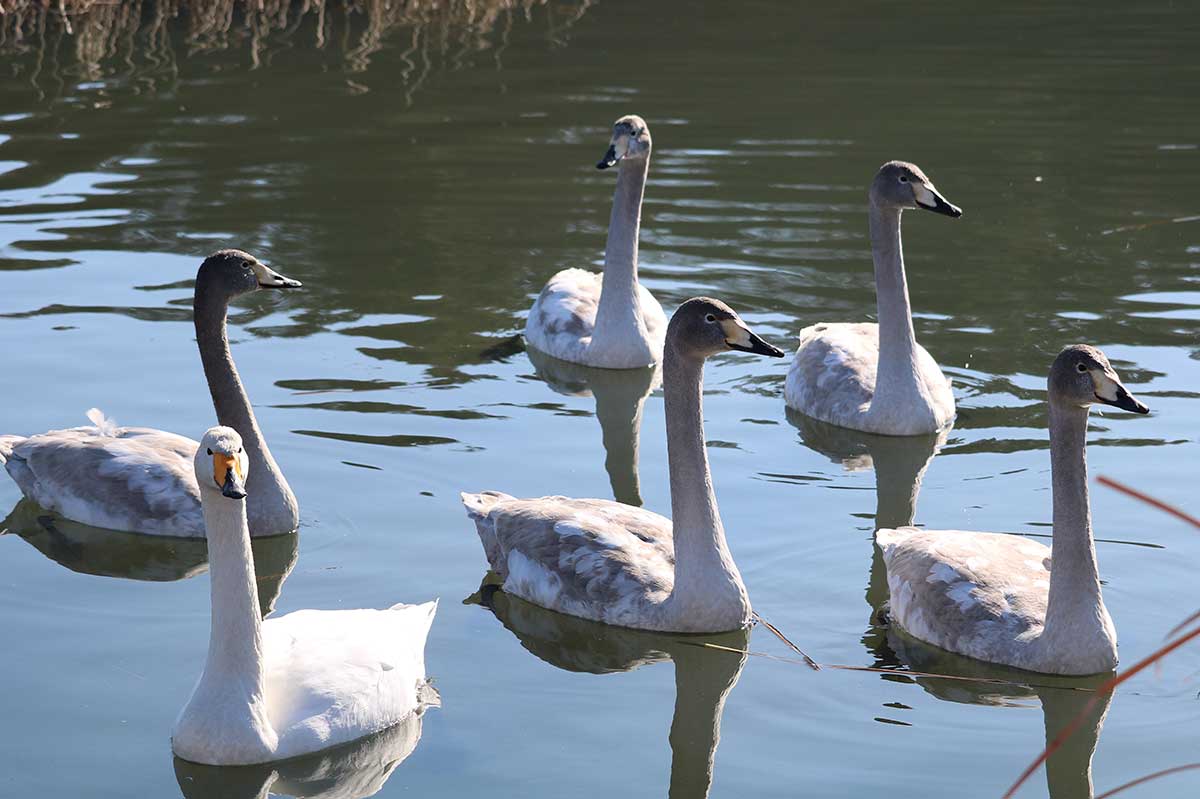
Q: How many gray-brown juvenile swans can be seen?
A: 5